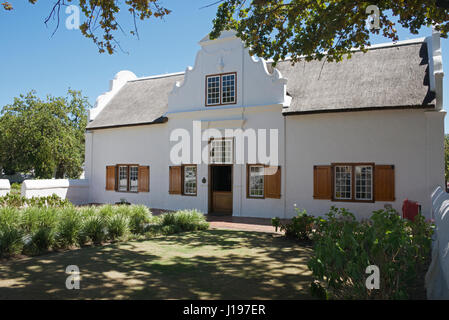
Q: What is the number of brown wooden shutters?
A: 6